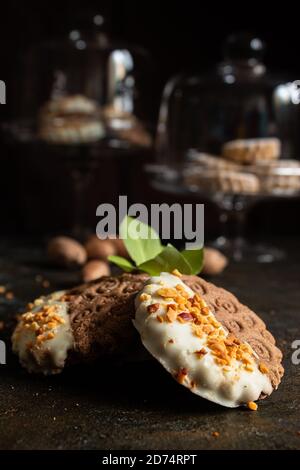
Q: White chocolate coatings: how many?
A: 2